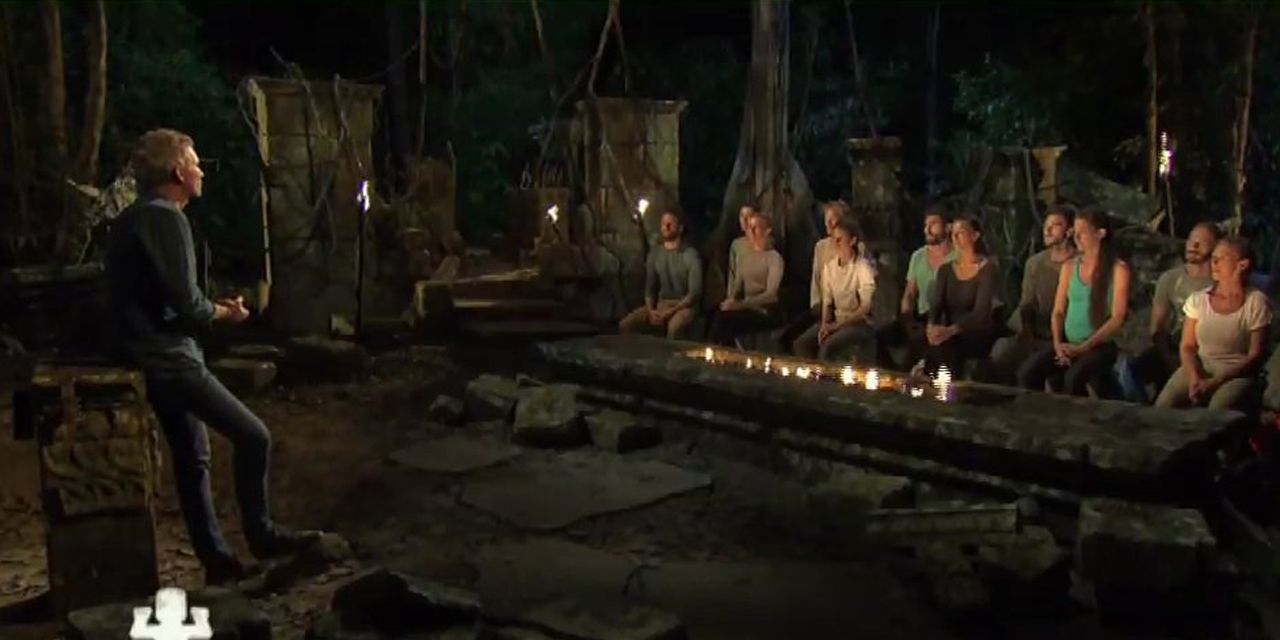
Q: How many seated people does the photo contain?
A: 11